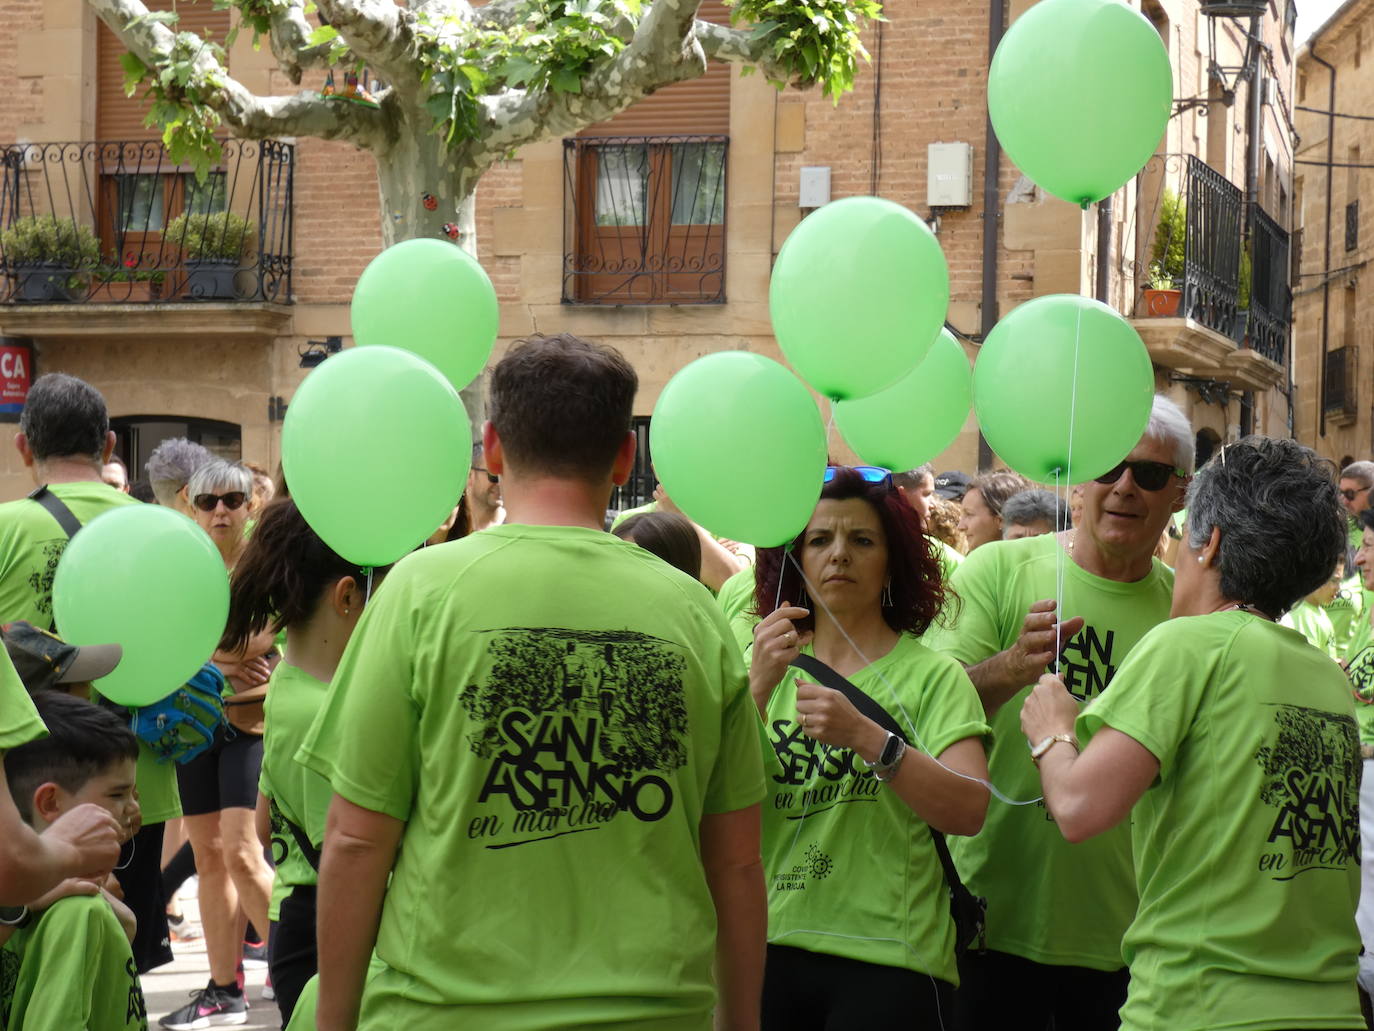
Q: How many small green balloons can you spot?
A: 8